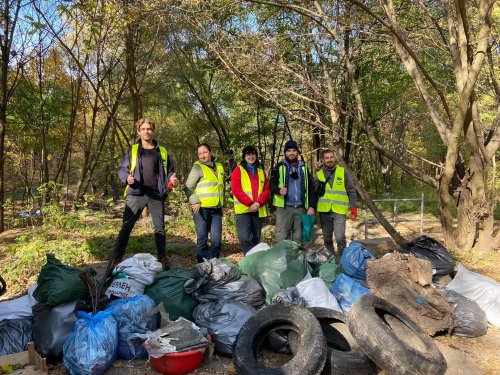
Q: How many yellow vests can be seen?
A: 5